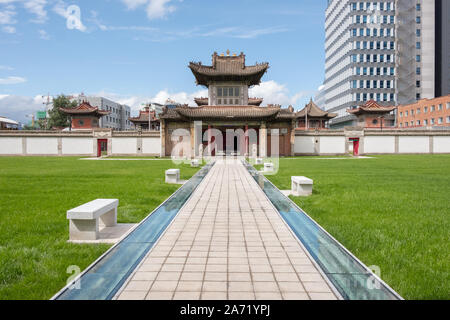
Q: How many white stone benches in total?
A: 6